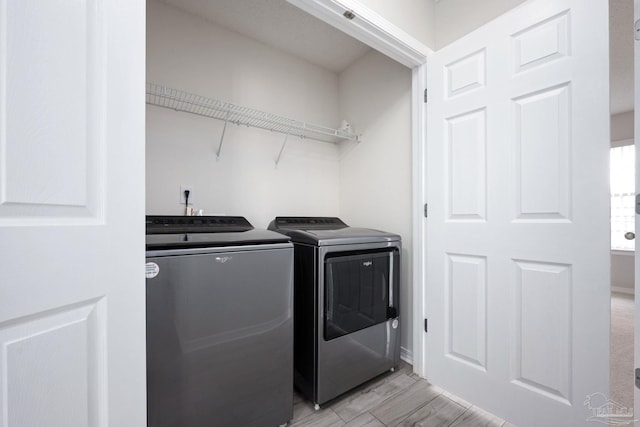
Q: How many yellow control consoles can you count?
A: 0